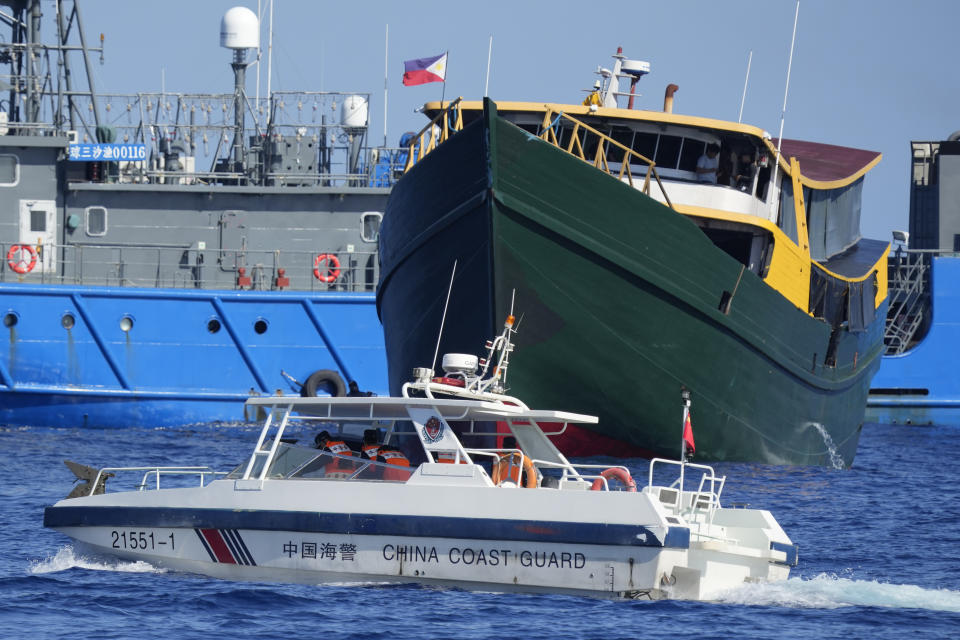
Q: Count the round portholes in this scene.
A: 5